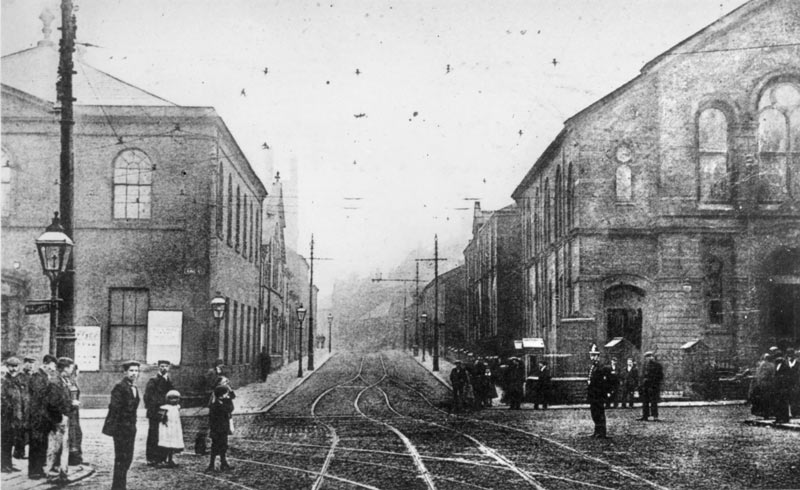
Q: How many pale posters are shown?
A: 2